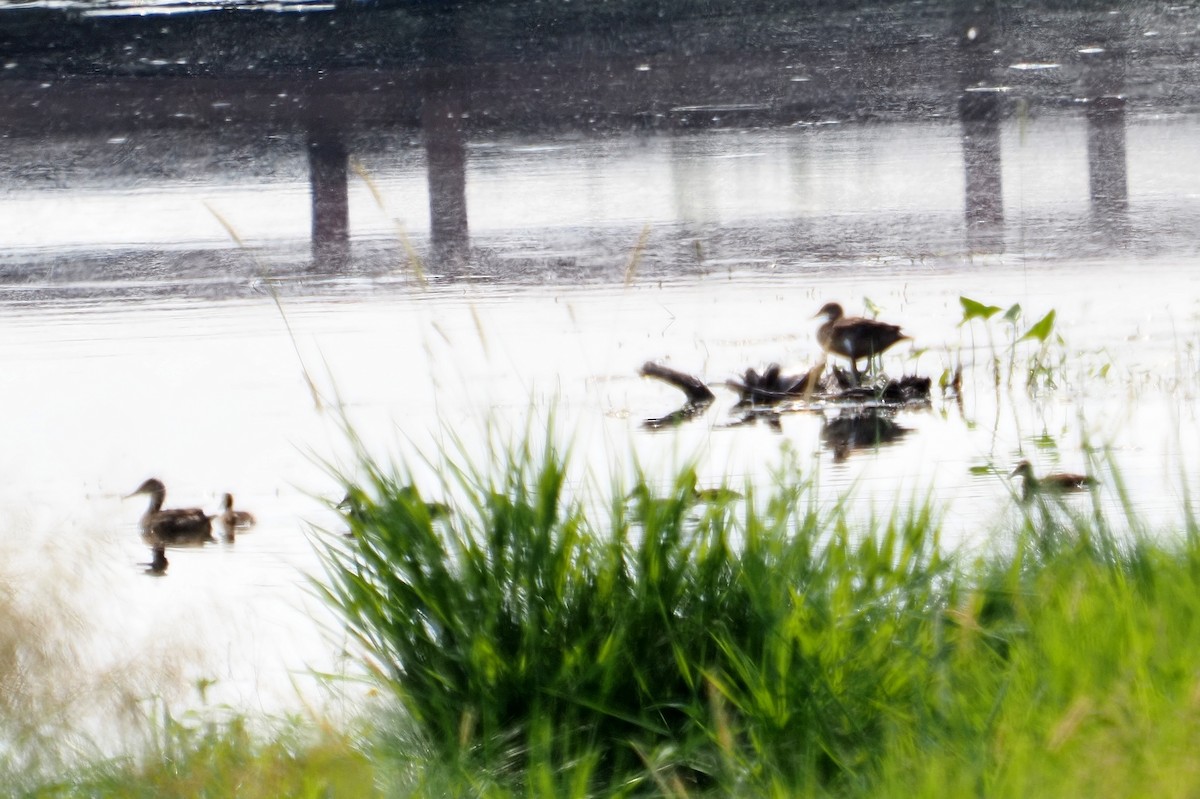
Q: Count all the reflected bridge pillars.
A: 4